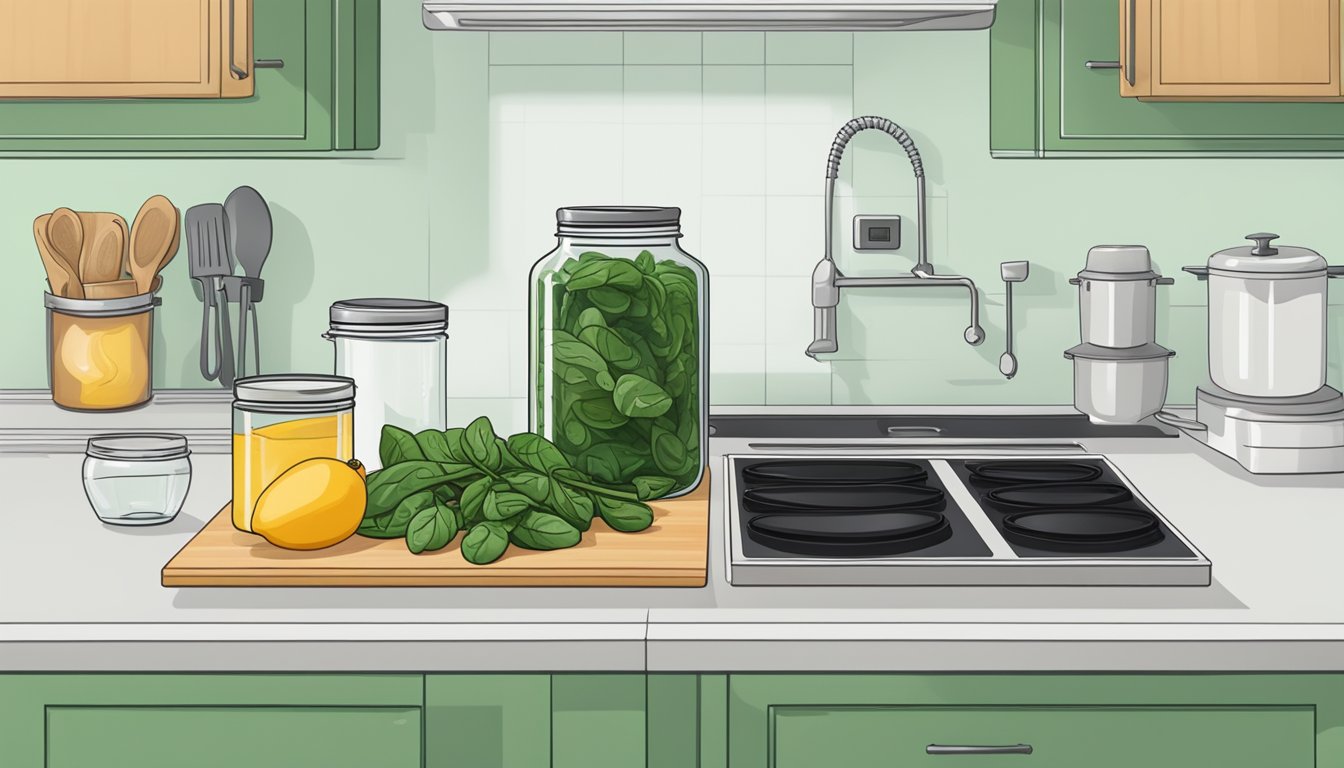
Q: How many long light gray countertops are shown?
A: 1